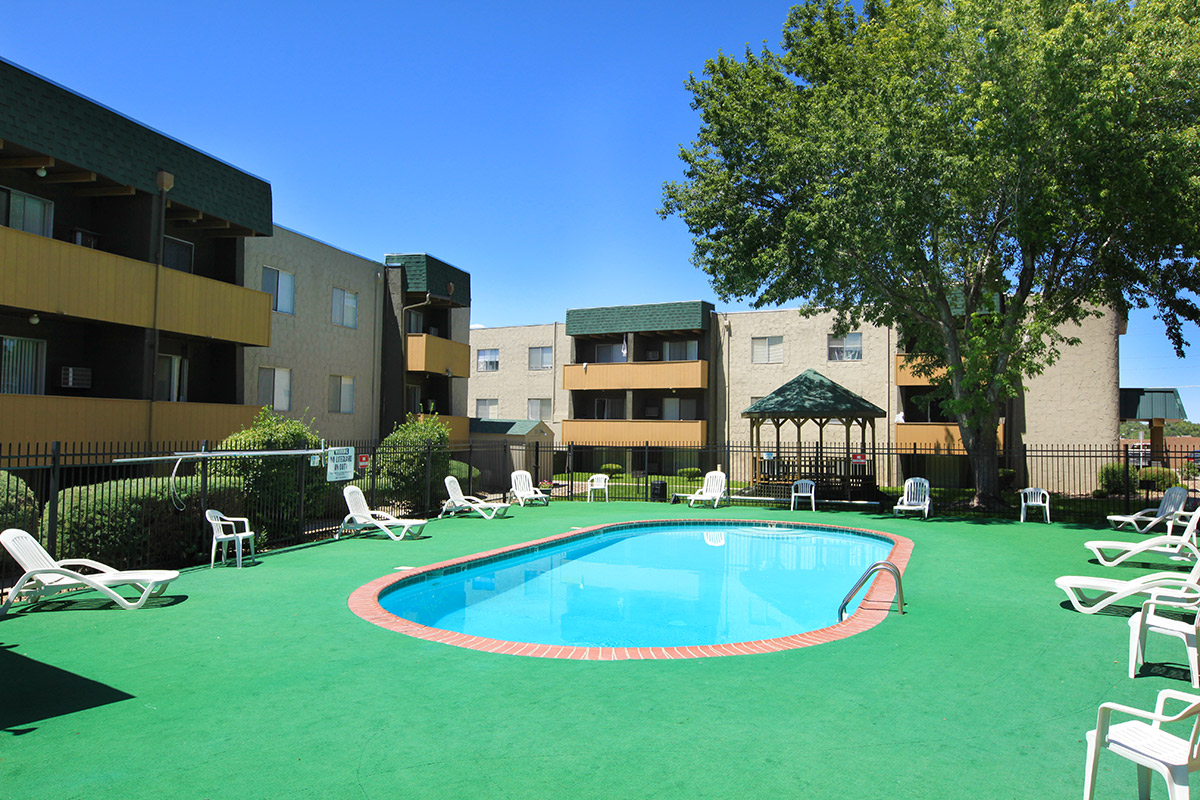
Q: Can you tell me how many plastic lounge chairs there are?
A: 9